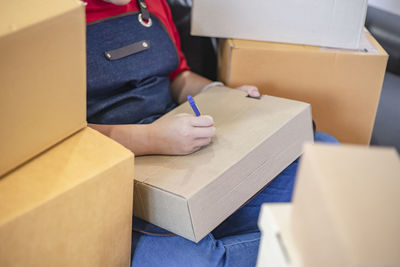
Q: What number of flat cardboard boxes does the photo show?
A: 1